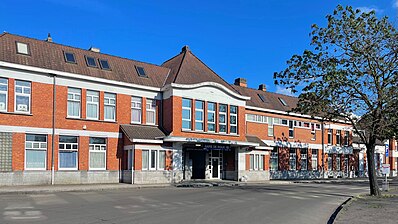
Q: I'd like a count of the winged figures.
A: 0